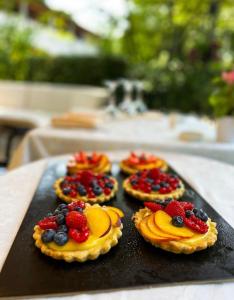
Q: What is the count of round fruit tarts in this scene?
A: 6